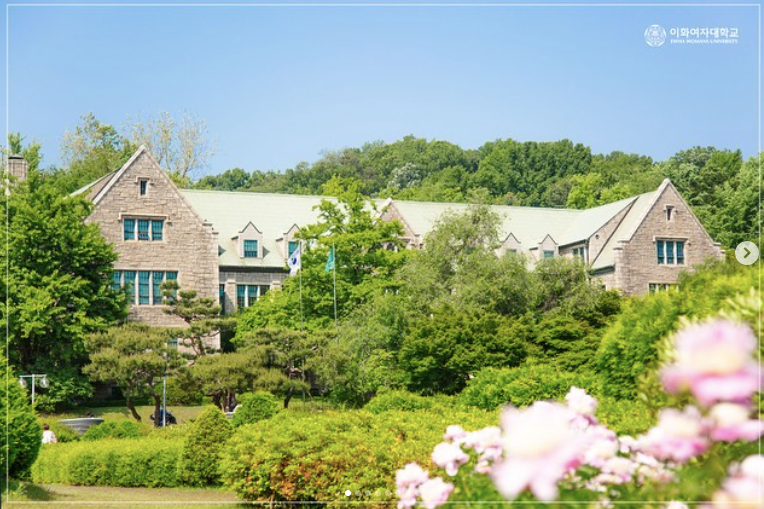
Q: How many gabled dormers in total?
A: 4